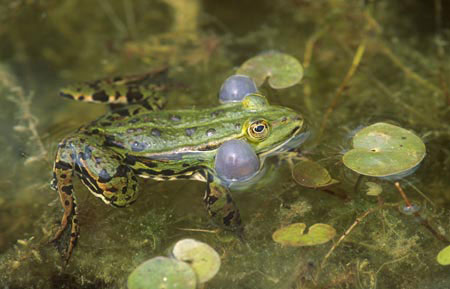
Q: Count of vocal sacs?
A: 2